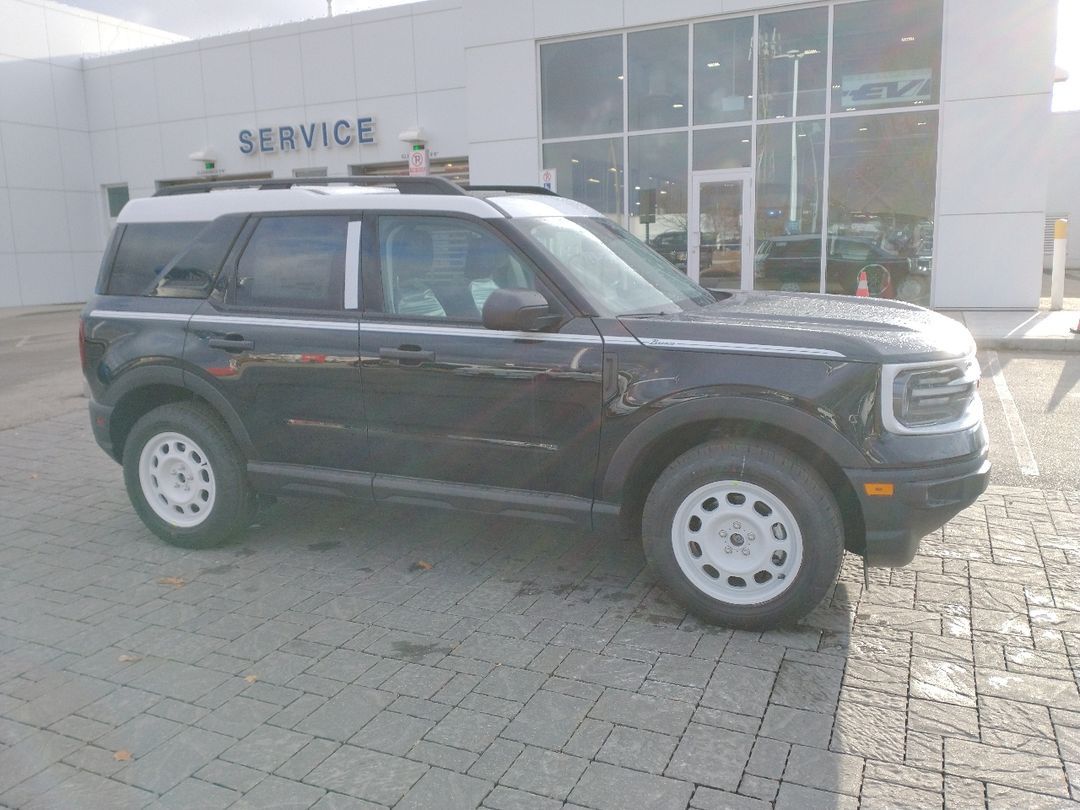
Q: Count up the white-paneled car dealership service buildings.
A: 1